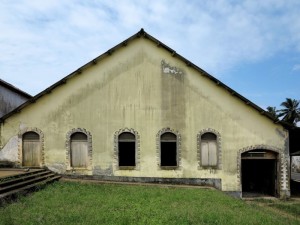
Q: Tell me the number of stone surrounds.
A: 6